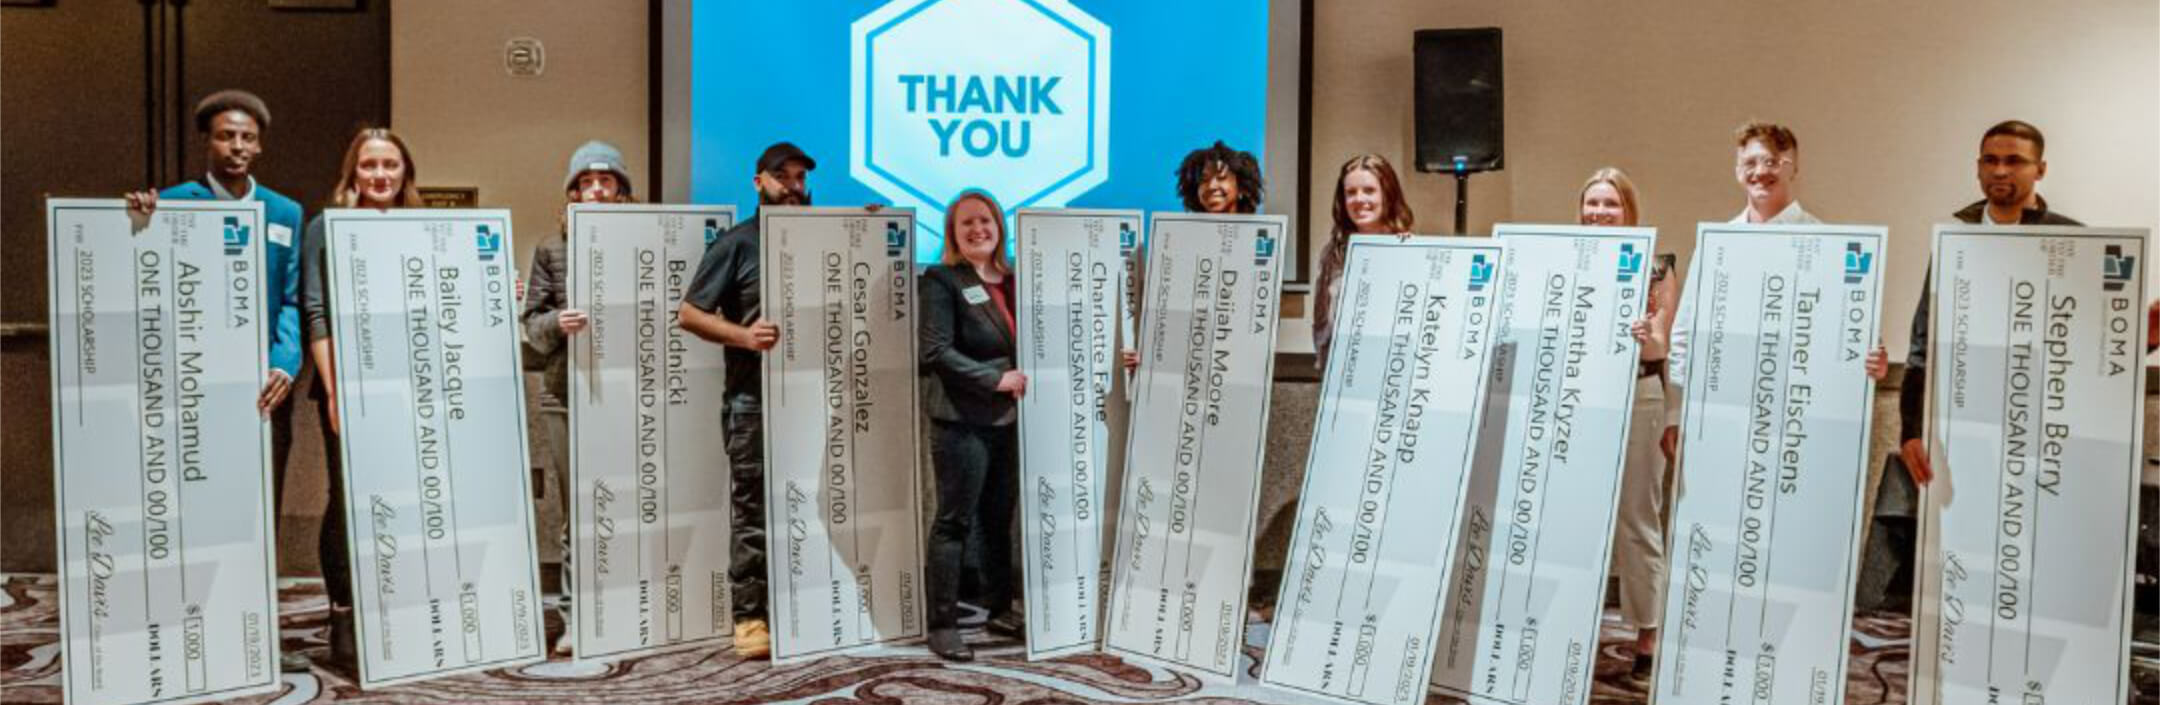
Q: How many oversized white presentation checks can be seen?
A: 10